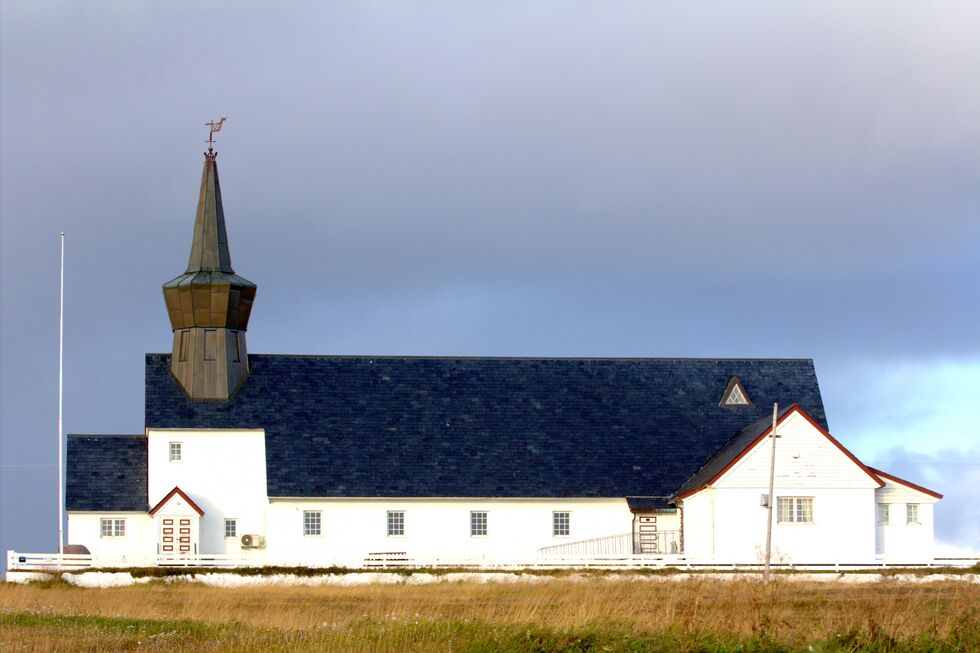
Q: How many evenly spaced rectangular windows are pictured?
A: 4